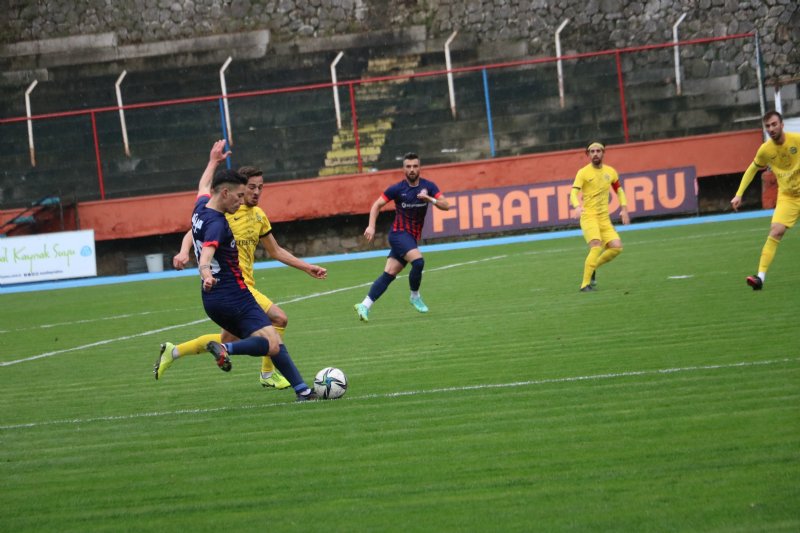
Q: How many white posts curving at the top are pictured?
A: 7